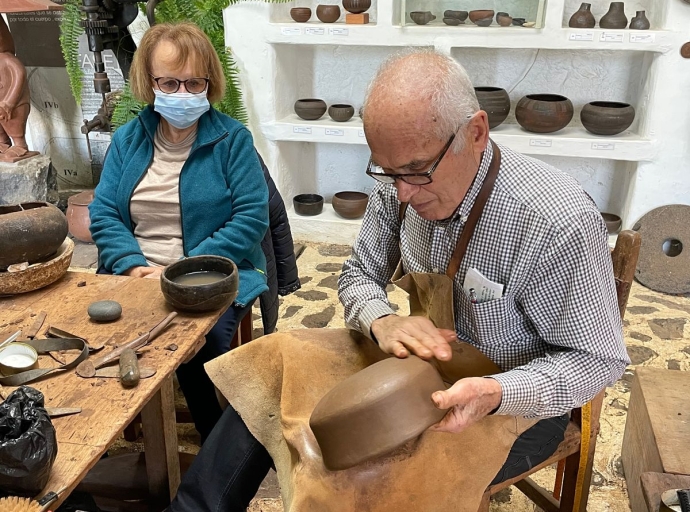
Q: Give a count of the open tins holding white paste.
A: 1